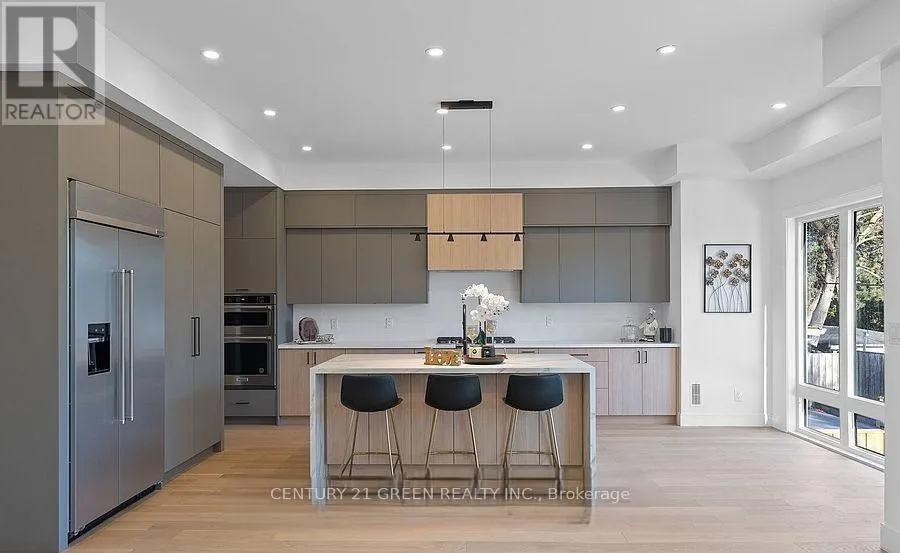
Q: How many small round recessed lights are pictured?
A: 10